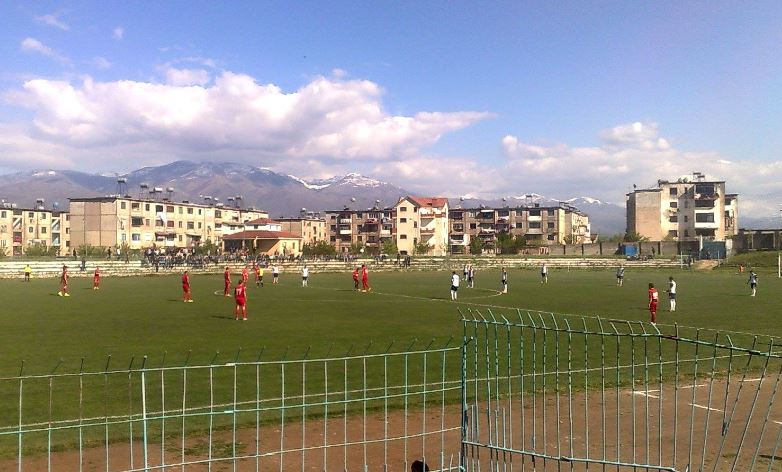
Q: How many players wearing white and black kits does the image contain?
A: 10